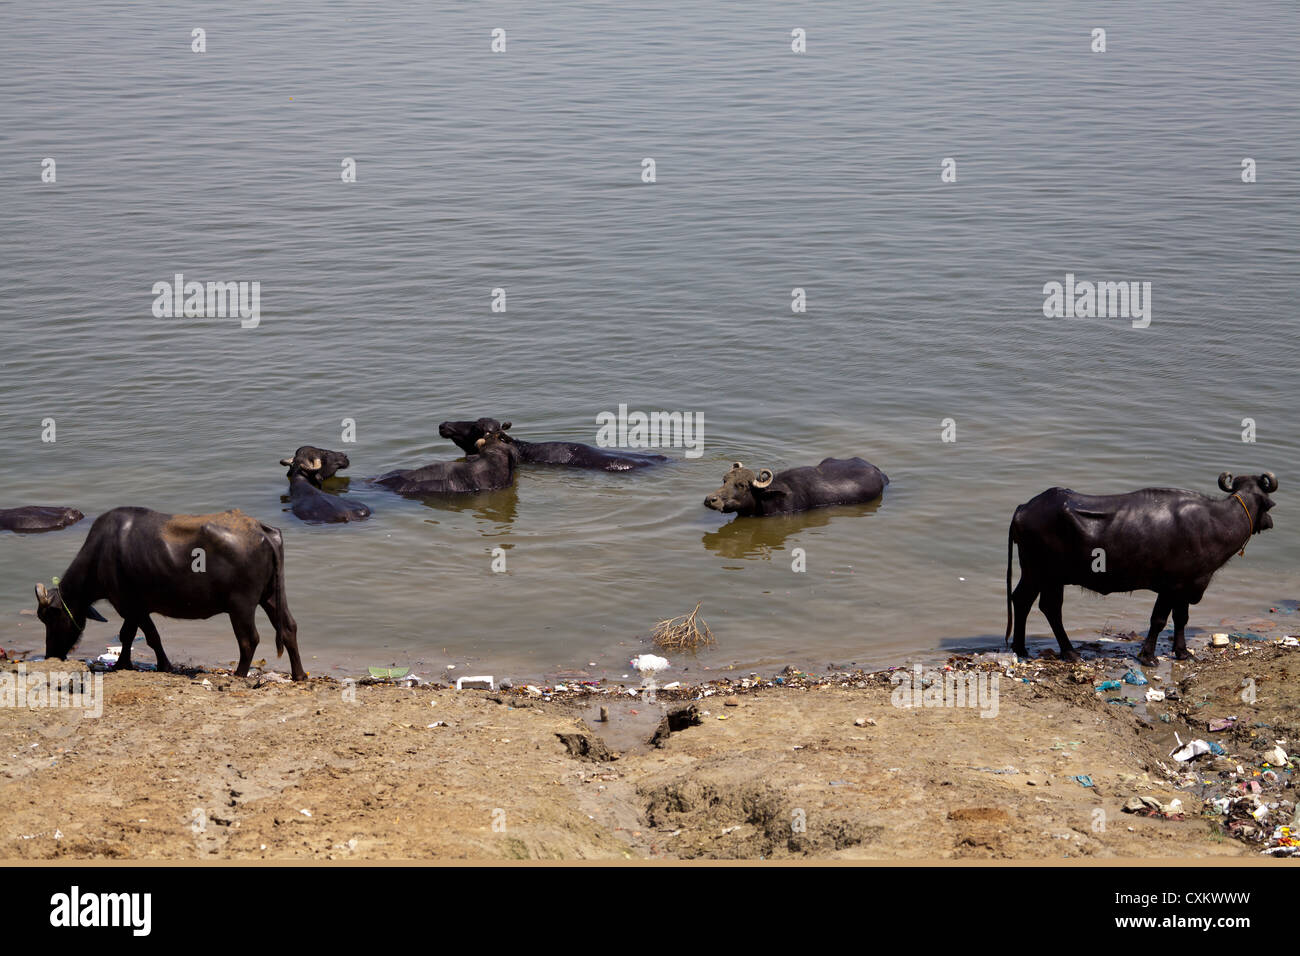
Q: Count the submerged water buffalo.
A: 5